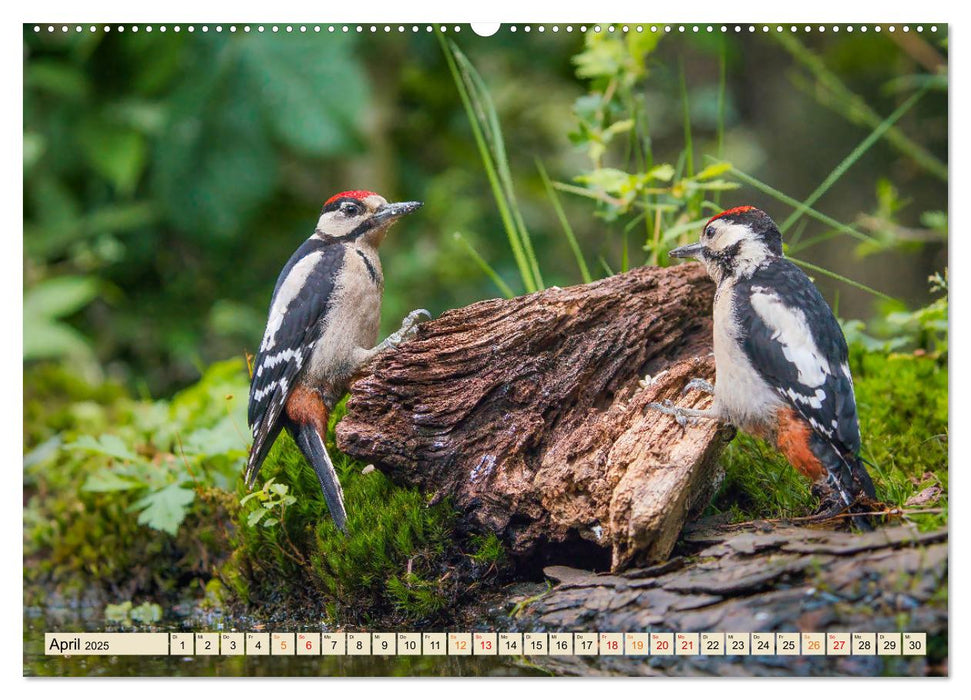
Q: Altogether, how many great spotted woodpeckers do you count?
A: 2